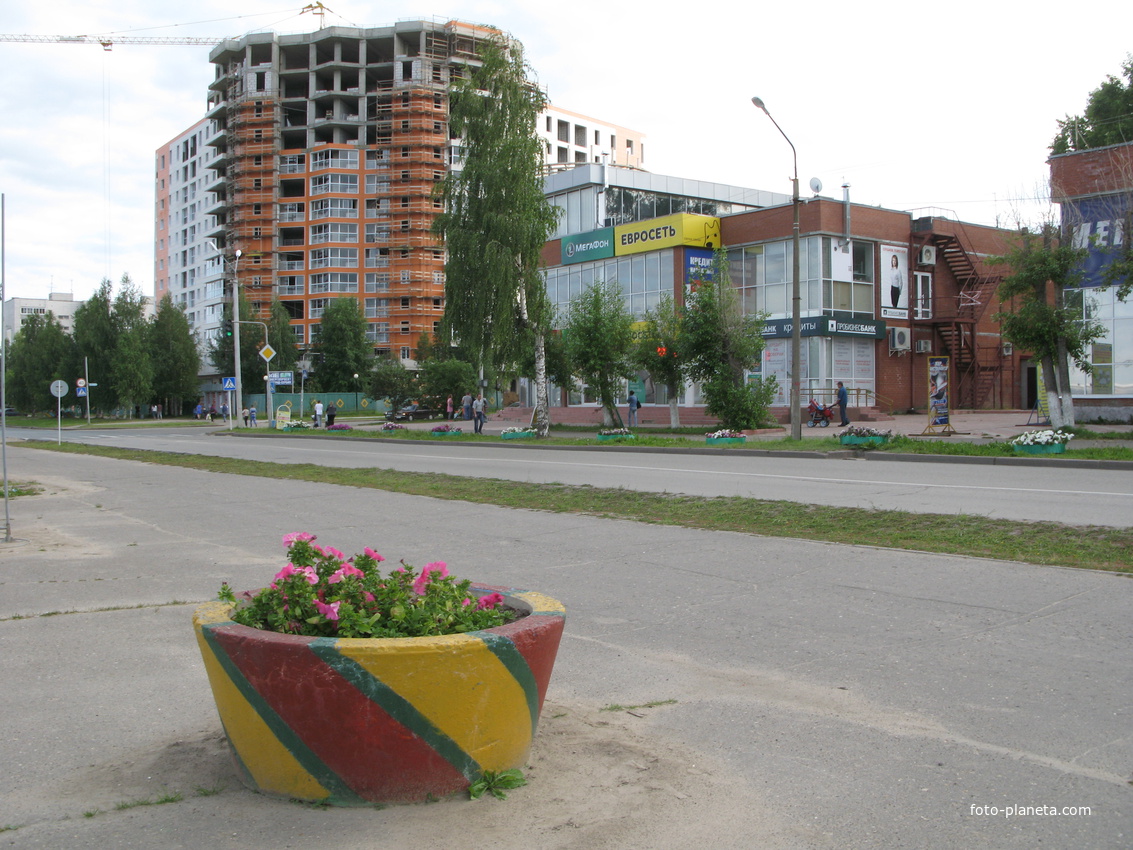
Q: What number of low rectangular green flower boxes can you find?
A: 9